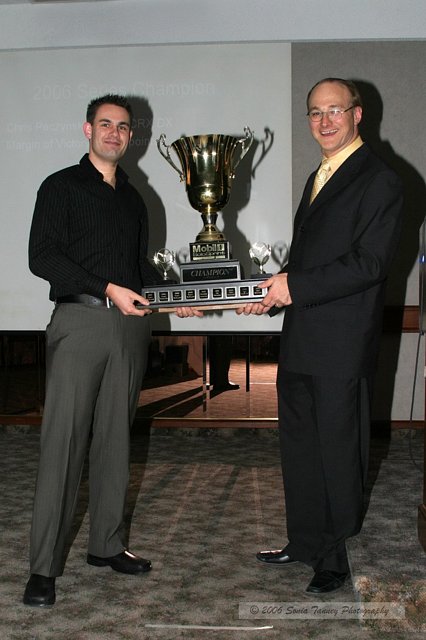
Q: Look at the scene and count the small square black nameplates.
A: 9